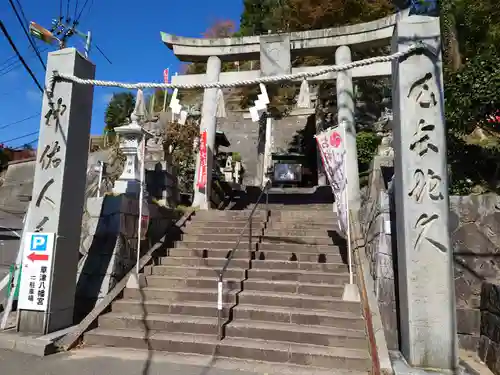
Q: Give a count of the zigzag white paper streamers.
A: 2